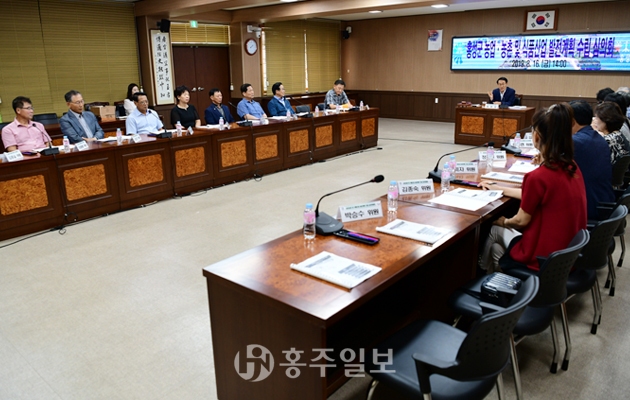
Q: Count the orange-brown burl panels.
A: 12